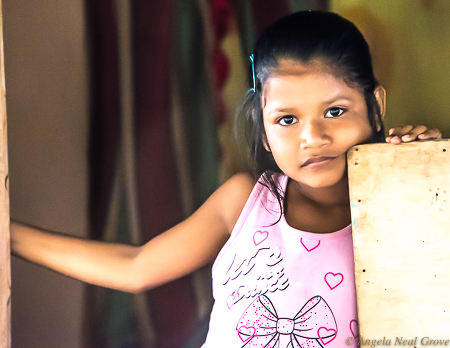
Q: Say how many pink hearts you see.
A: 7